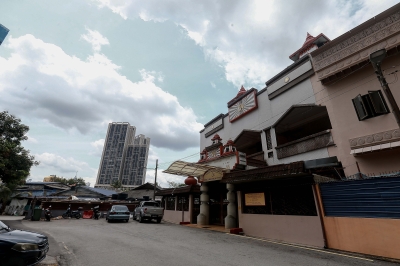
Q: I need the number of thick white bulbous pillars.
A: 2